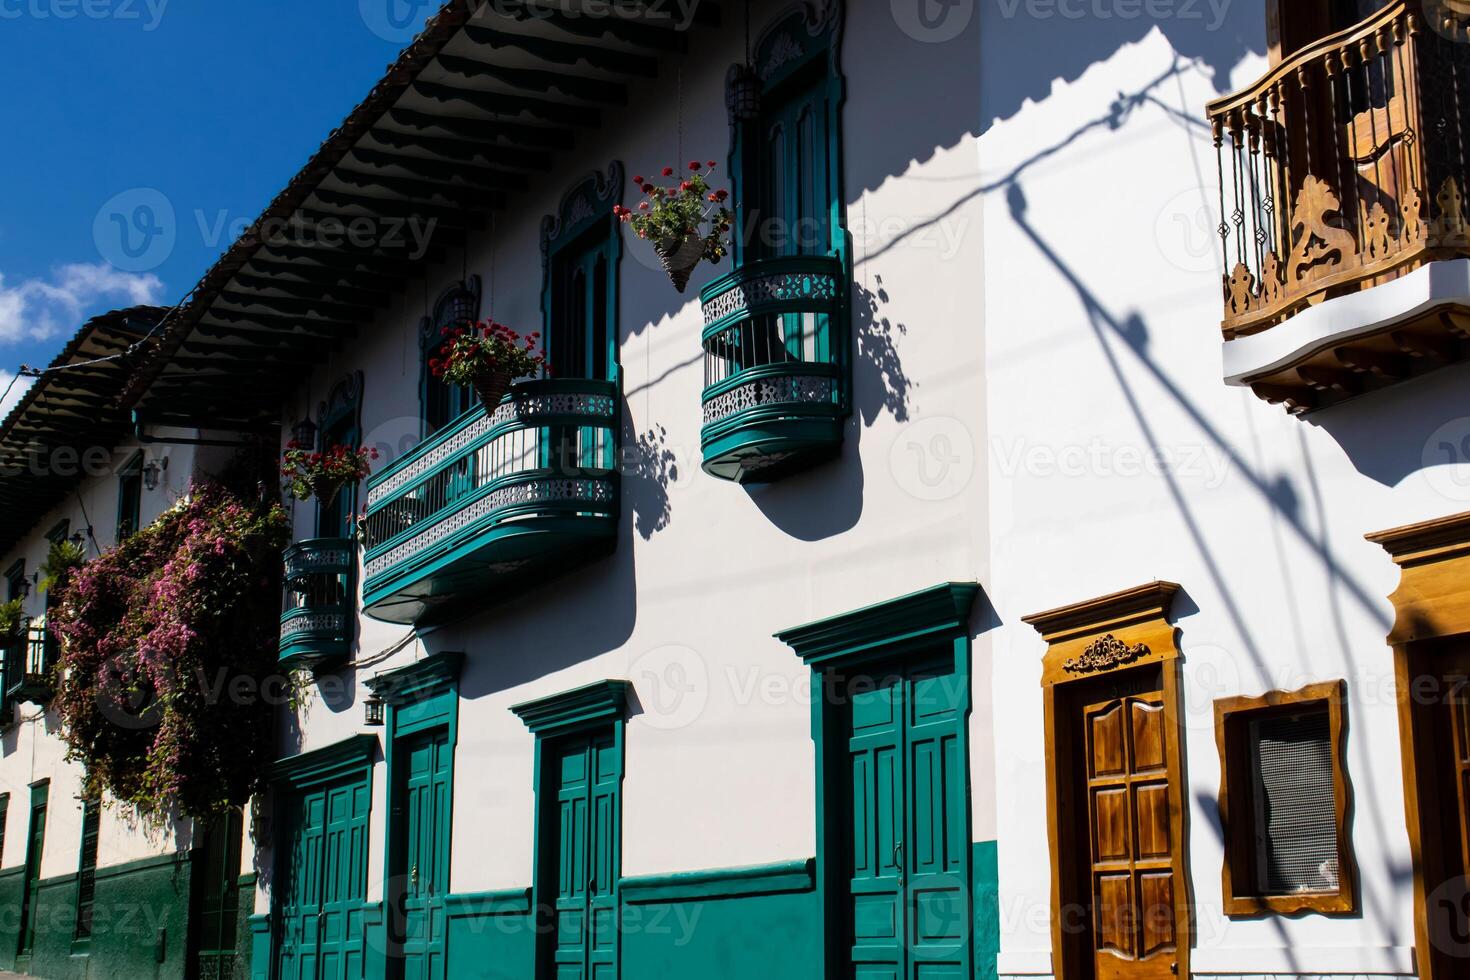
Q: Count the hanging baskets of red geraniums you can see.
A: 3